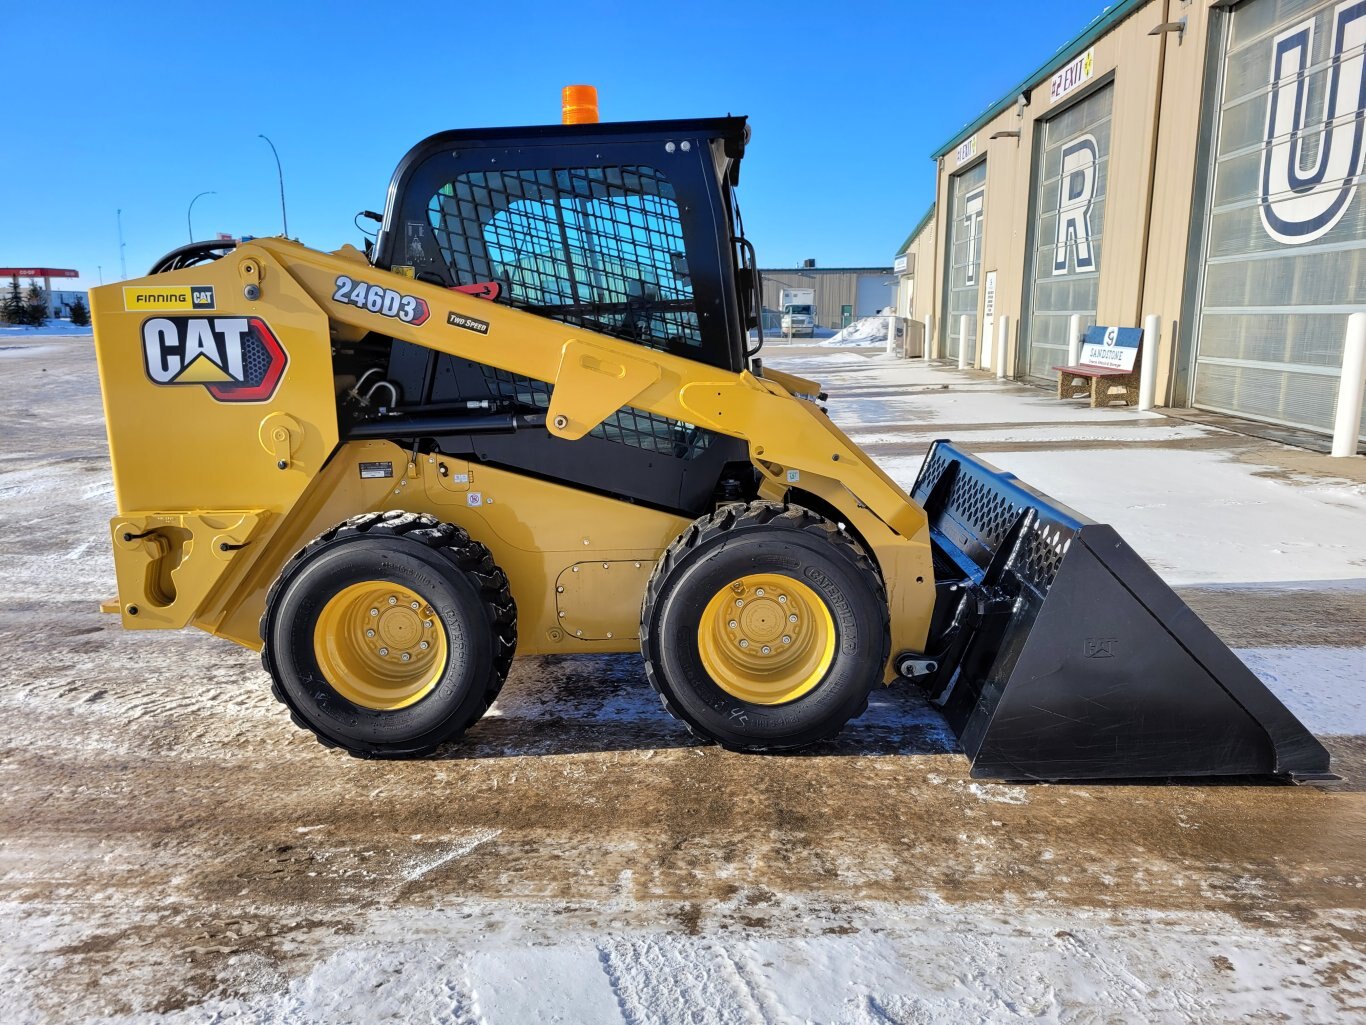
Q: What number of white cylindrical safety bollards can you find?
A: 7